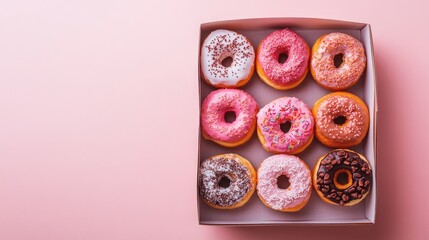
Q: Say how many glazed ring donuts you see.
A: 9